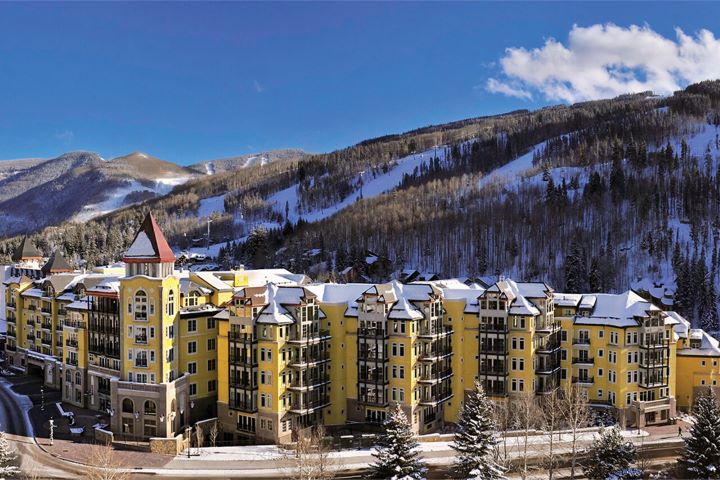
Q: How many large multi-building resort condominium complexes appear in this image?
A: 1